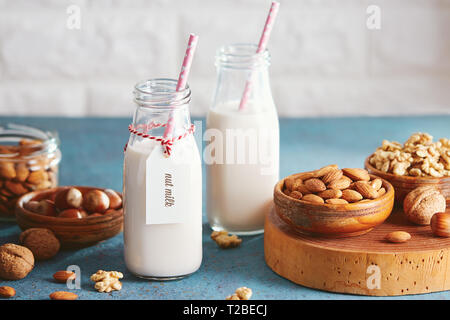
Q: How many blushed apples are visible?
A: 0